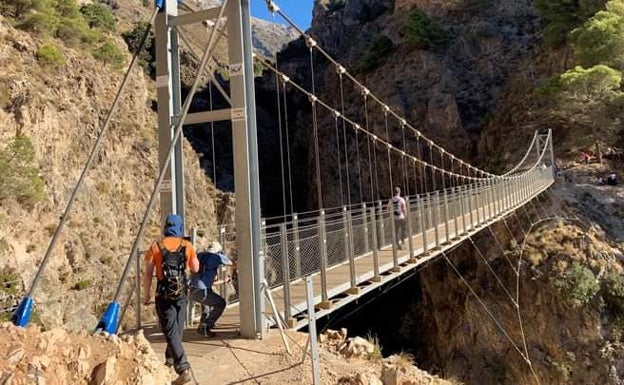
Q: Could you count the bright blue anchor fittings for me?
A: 2